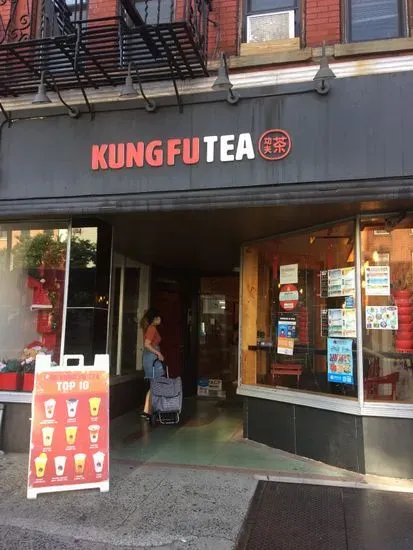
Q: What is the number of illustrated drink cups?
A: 10